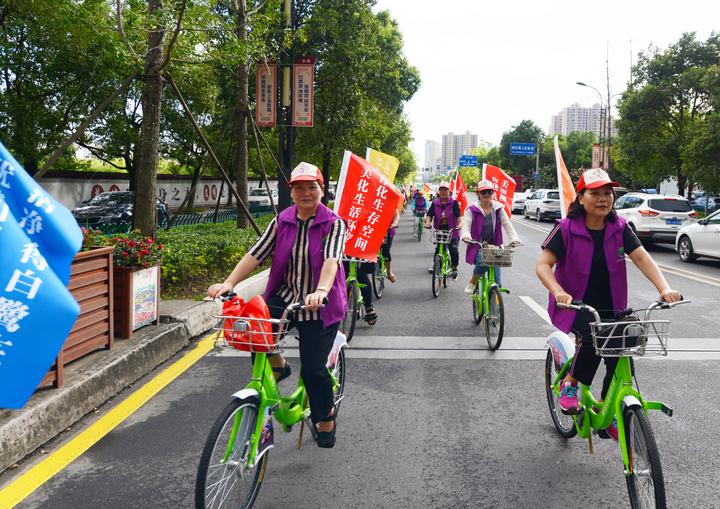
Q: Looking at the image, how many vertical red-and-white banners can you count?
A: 2